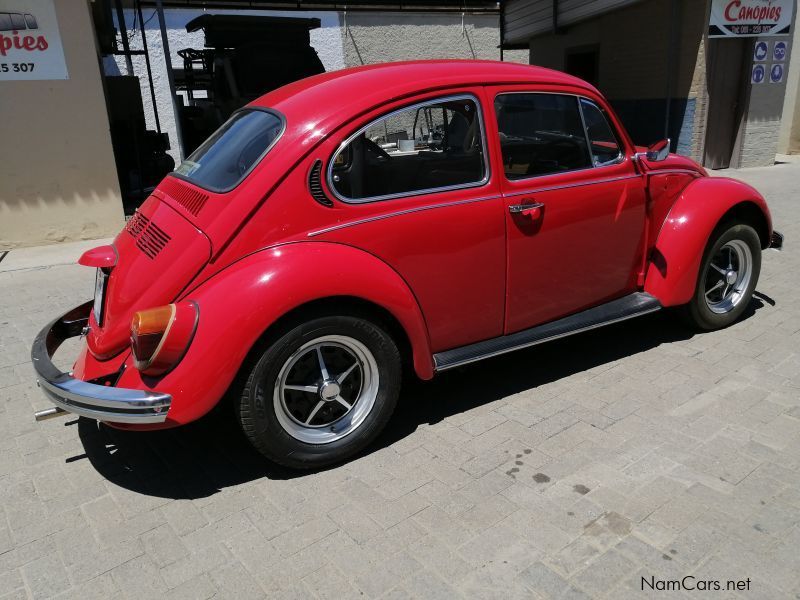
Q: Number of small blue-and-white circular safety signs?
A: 4